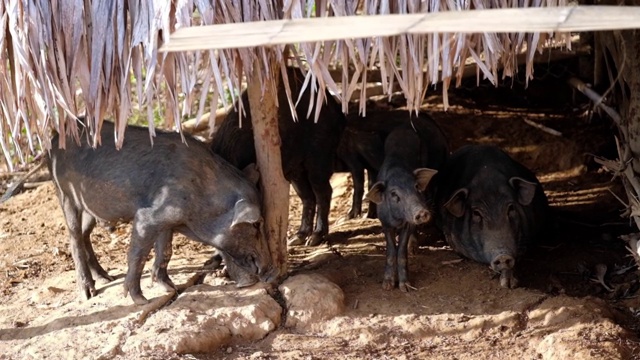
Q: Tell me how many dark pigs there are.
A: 5